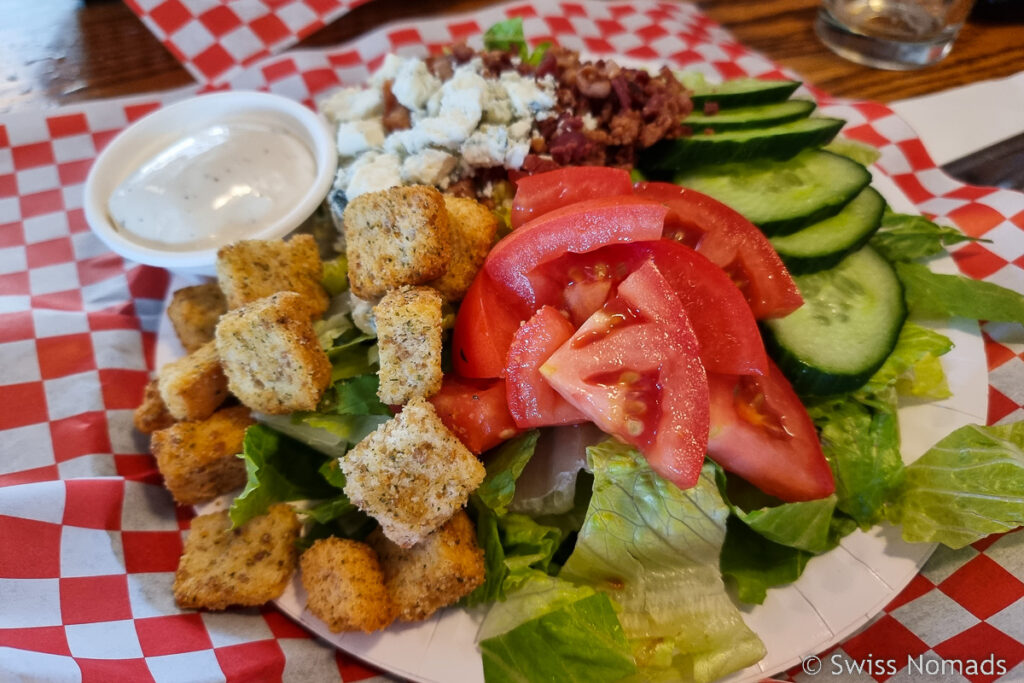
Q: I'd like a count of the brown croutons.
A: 13